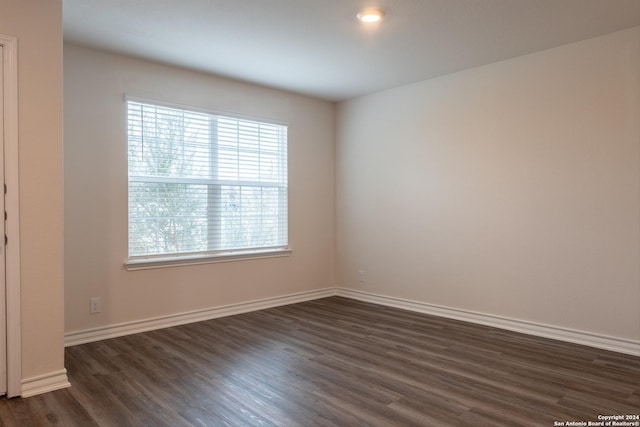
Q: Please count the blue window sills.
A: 0